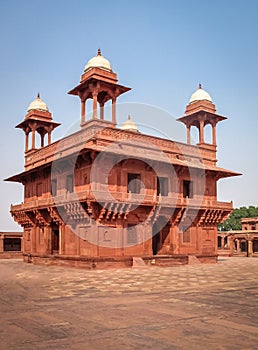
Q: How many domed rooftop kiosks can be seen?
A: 4